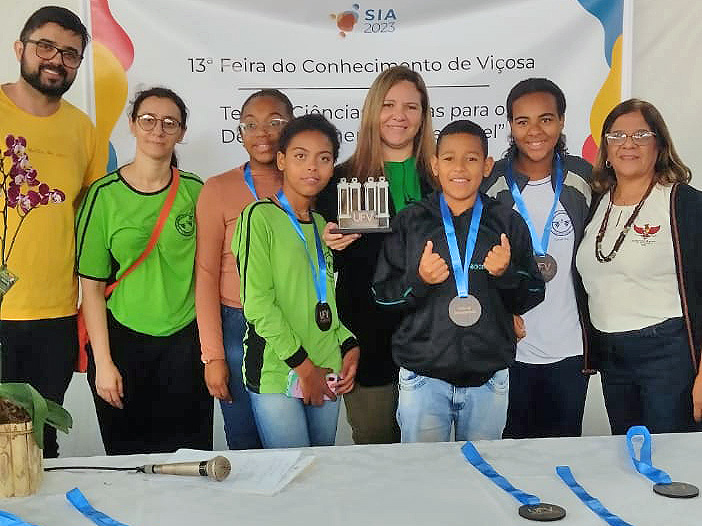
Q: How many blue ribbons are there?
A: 9